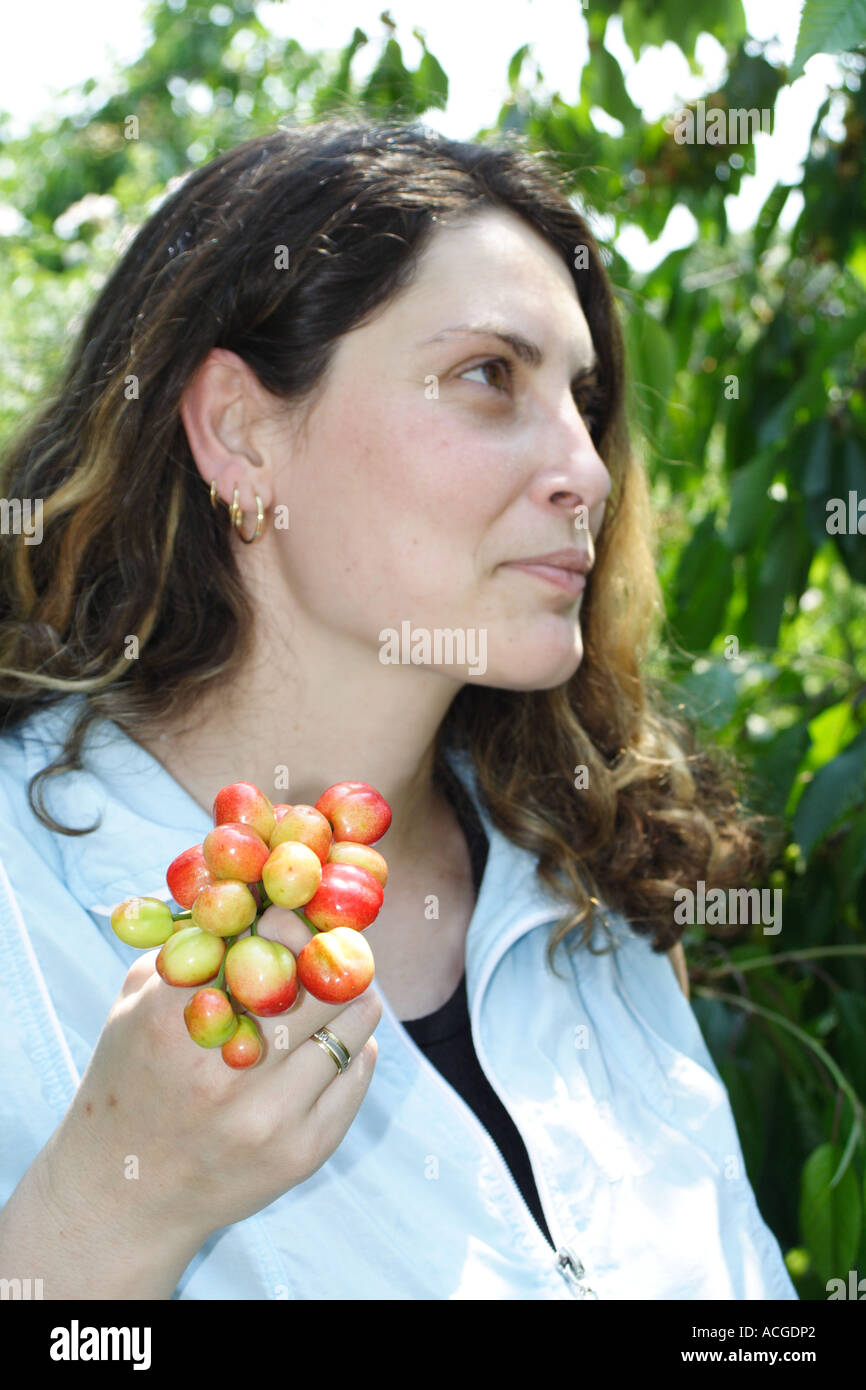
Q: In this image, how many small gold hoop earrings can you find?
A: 3